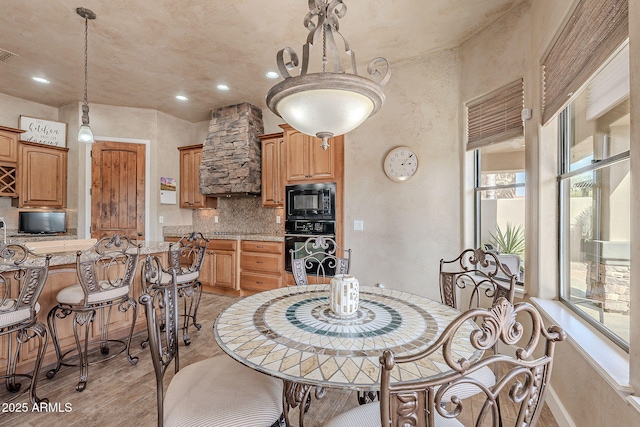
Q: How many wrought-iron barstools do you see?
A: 3